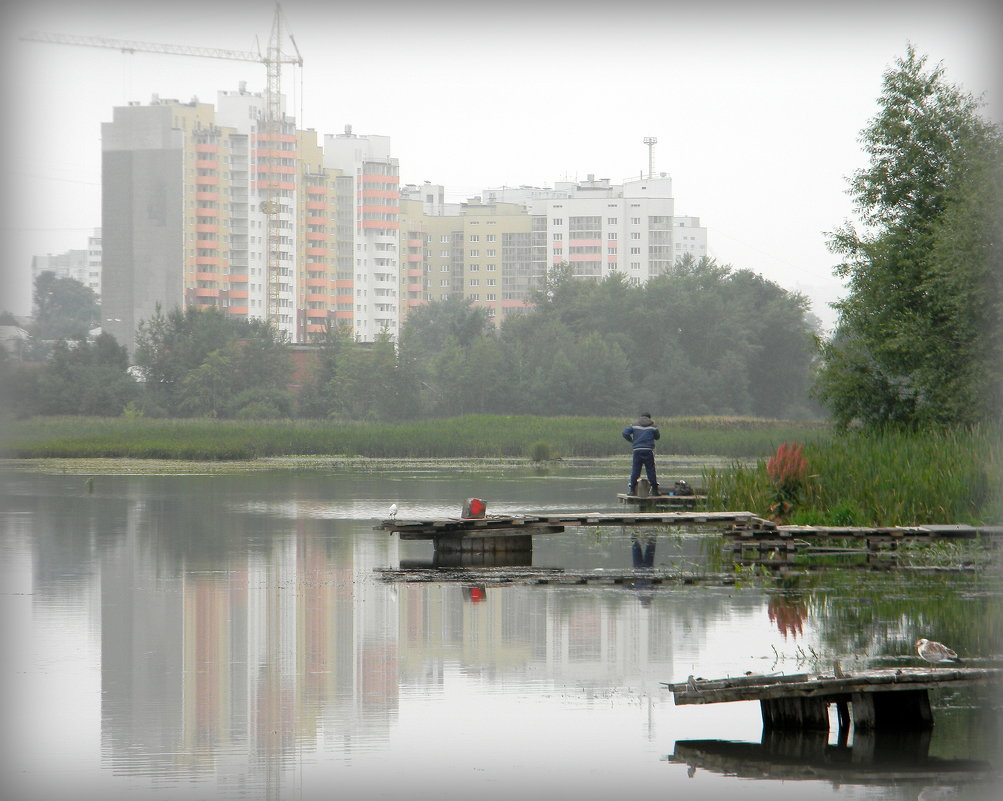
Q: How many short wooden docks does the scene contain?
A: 3